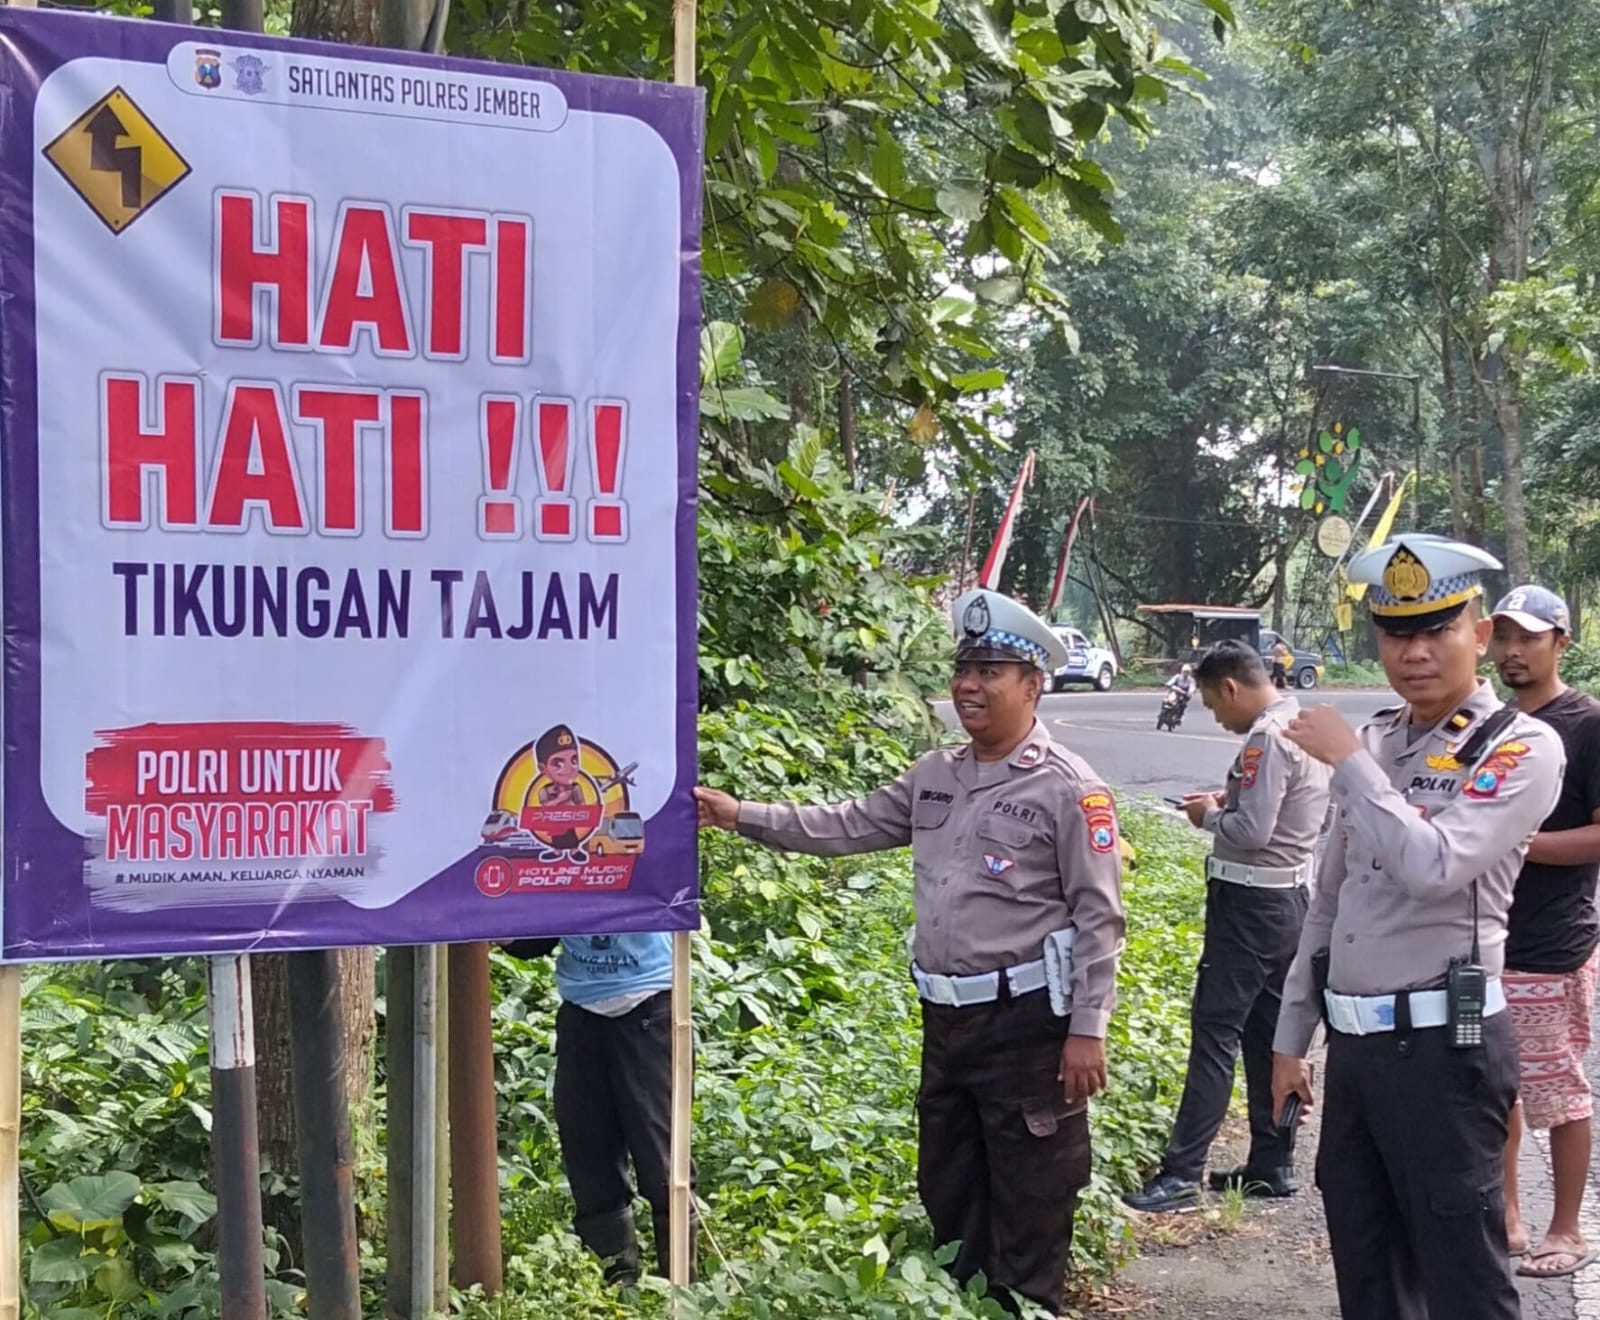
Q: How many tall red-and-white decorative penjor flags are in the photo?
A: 2